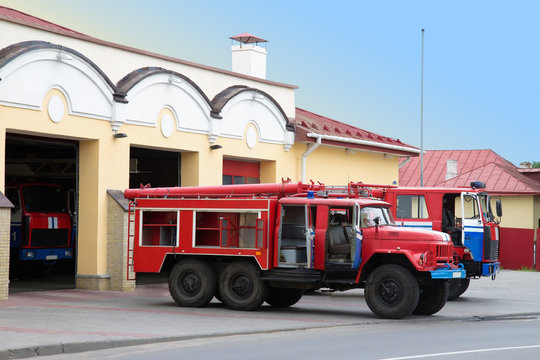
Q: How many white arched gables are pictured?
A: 3